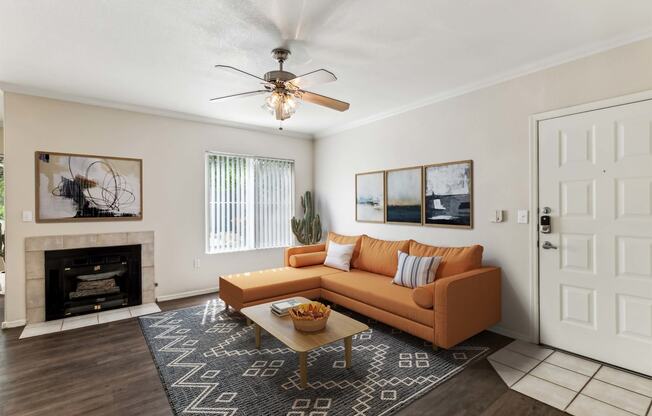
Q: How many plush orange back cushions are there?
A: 3